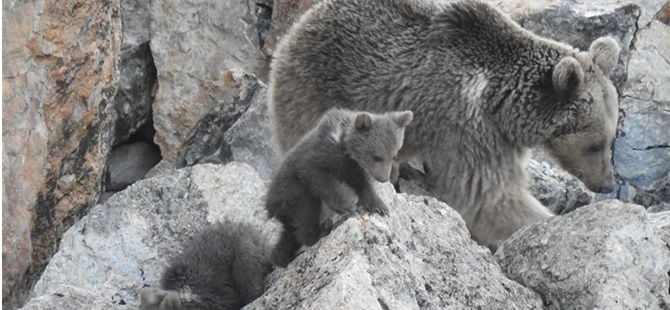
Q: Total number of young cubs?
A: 2